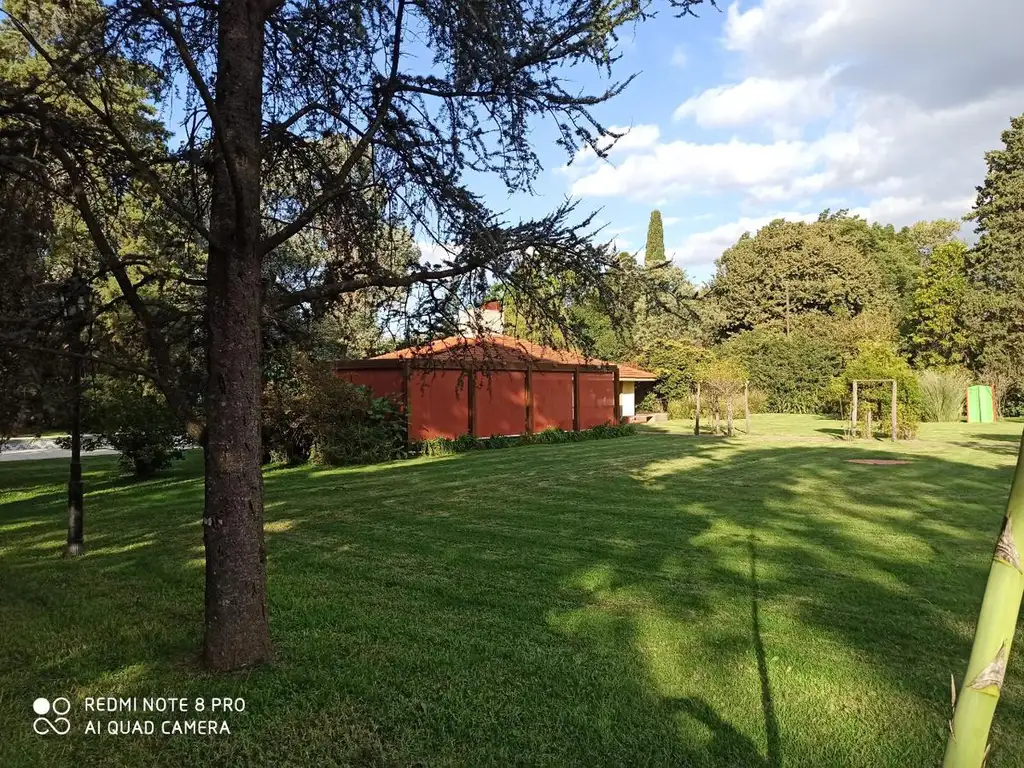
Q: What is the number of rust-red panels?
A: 5